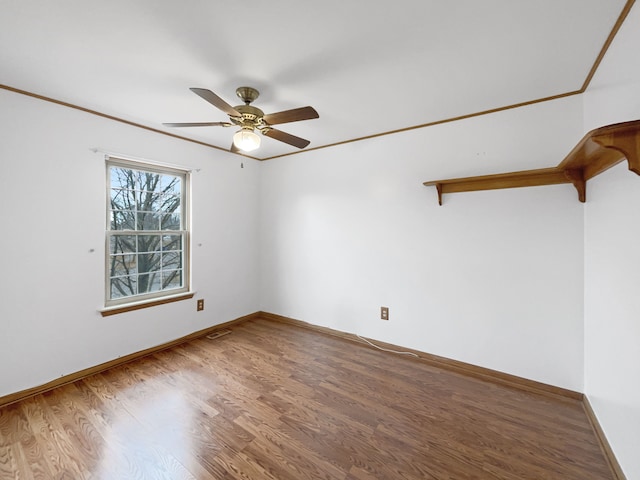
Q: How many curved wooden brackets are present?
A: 3